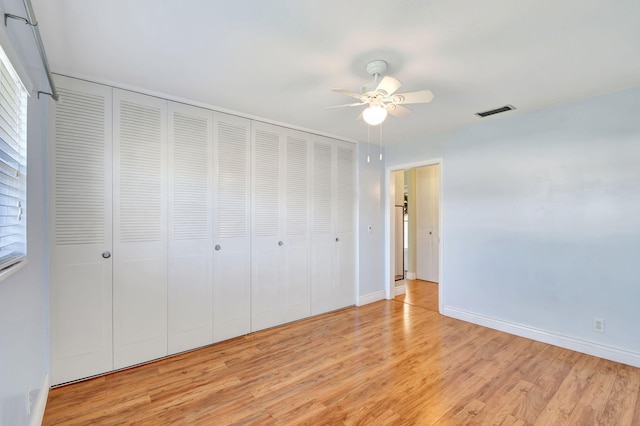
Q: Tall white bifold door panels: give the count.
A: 8